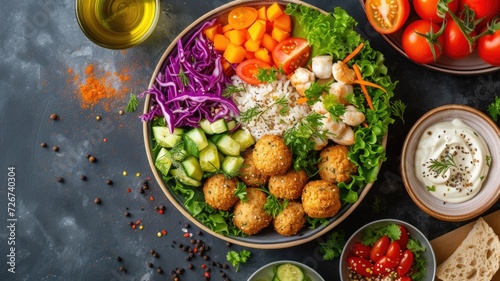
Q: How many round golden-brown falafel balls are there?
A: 8